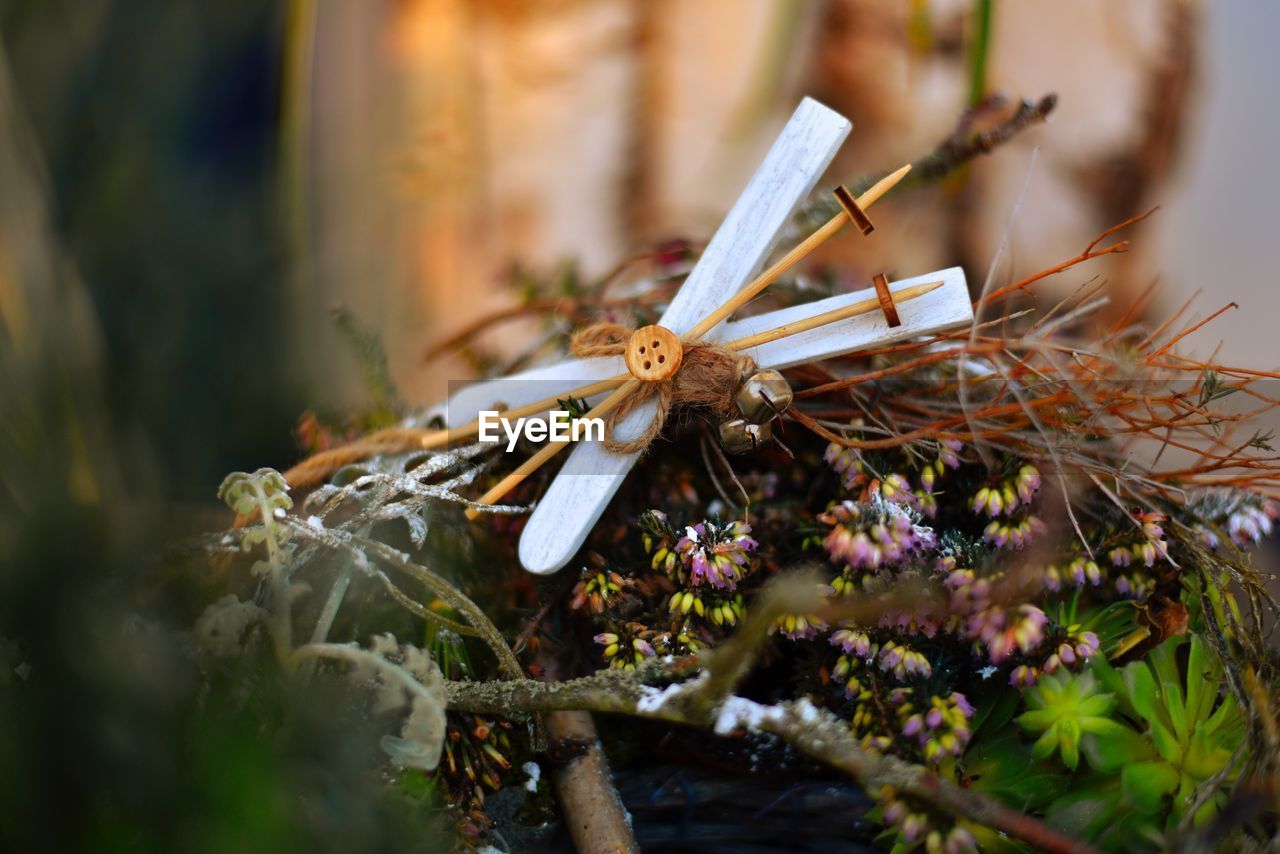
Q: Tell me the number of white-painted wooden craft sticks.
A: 2